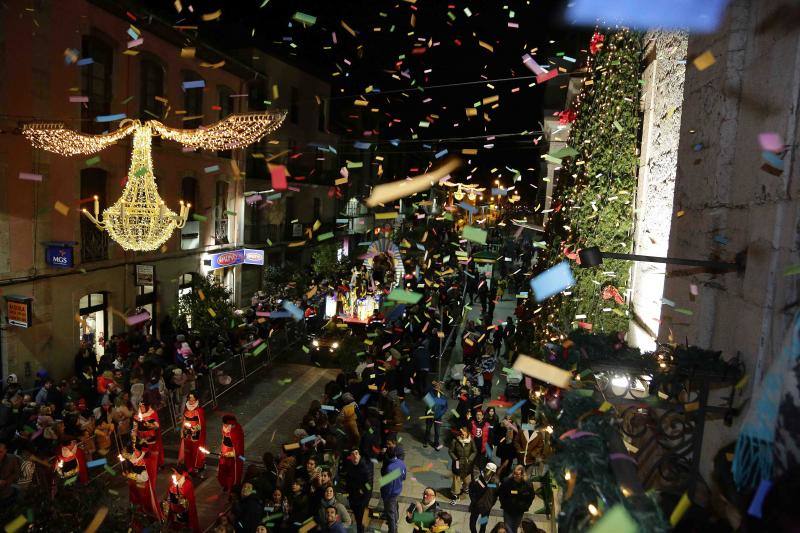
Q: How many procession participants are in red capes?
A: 6